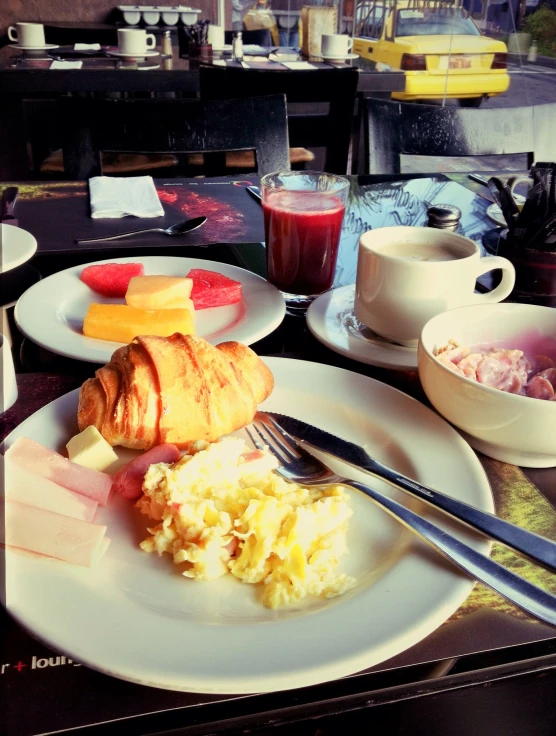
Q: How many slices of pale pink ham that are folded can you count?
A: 3